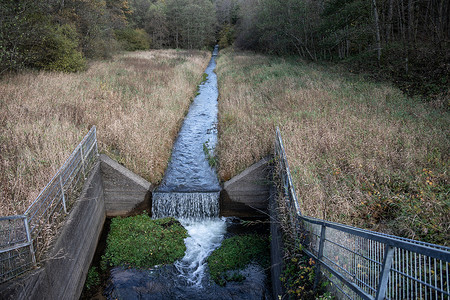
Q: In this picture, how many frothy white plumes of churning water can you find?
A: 1